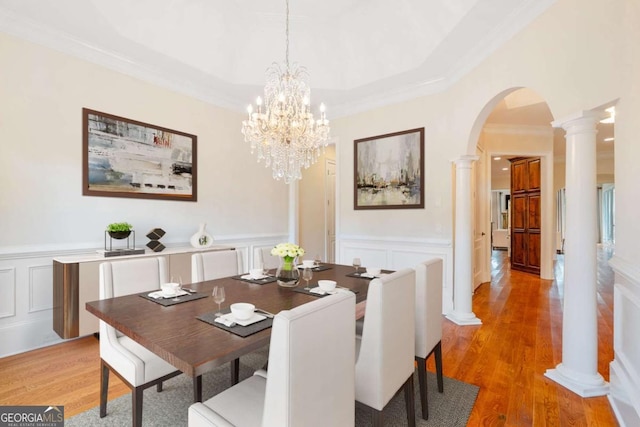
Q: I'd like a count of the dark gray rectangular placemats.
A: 6